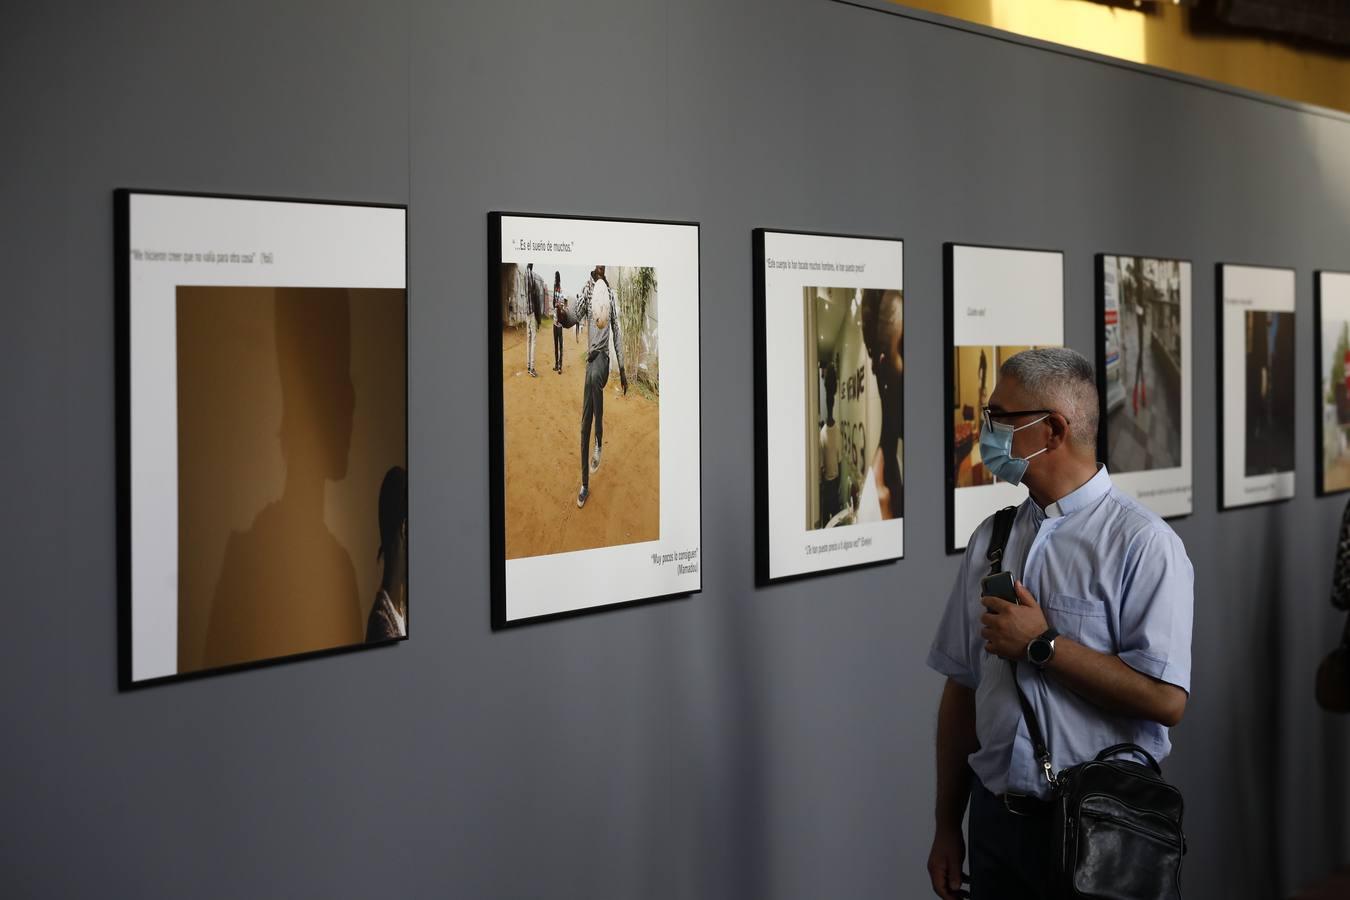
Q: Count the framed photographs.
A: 7